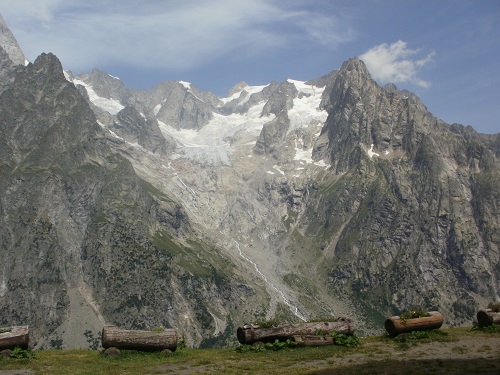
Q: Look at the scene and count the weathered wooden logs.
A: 5